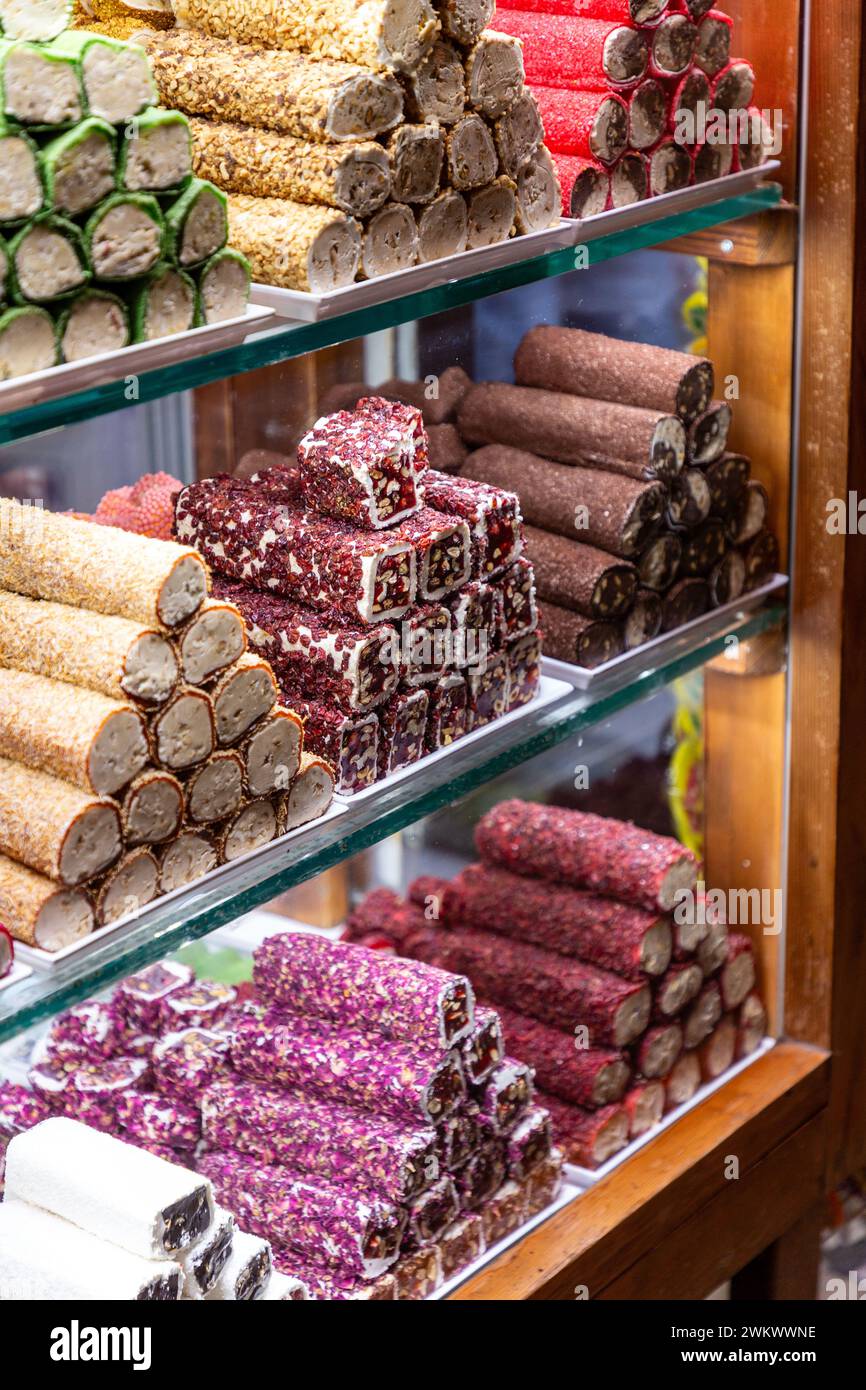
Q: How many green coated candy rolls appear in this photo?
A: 14